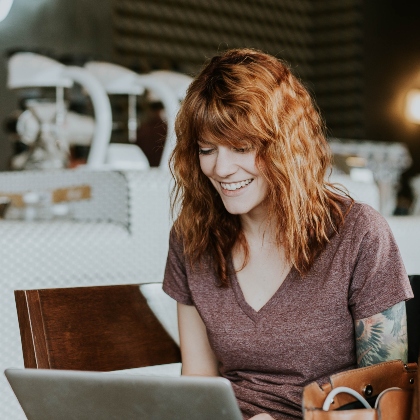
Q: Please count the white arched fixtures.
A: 3